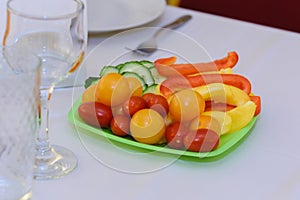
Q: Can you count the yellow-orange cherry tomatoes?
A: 6